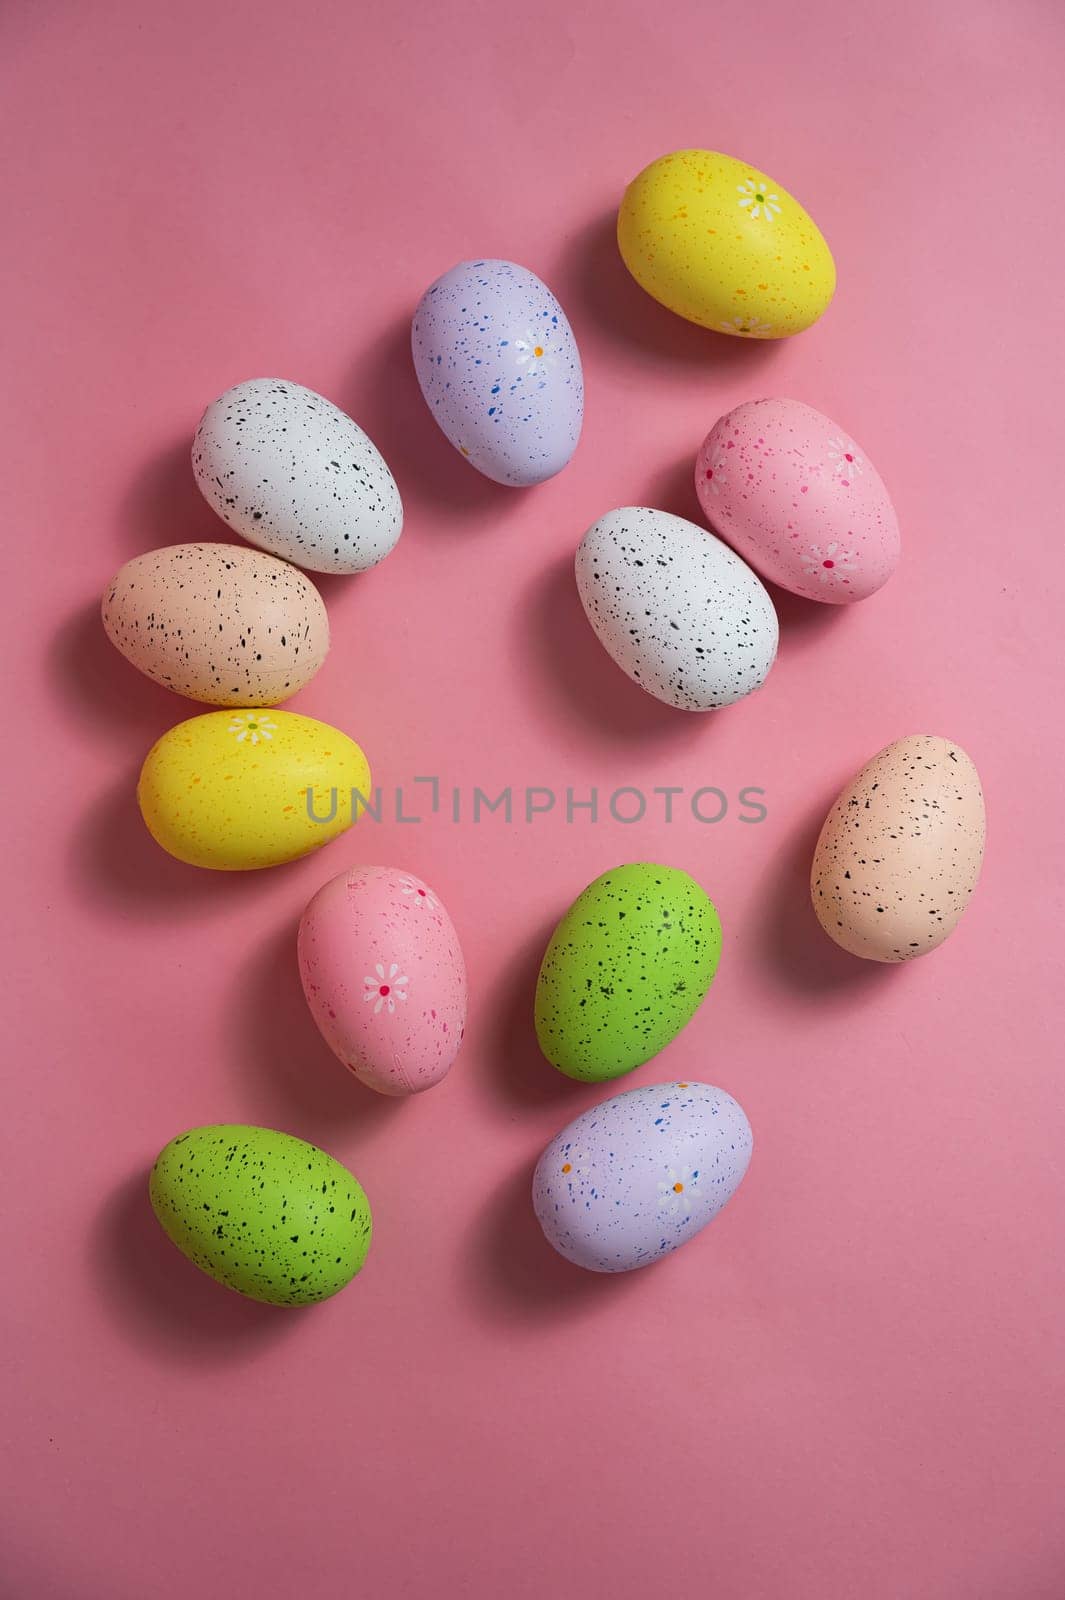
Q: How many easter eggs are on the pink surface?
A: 12